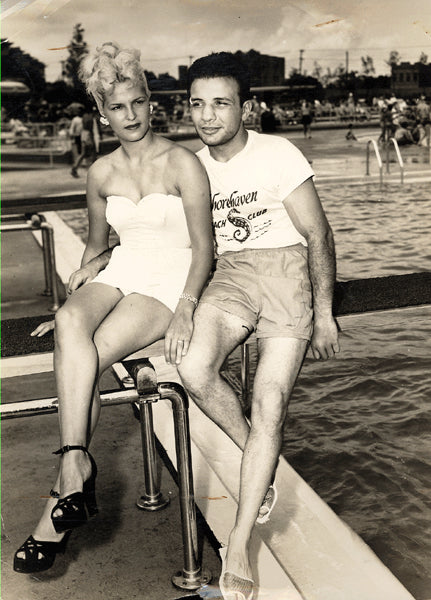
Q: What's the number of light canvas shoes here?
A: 2